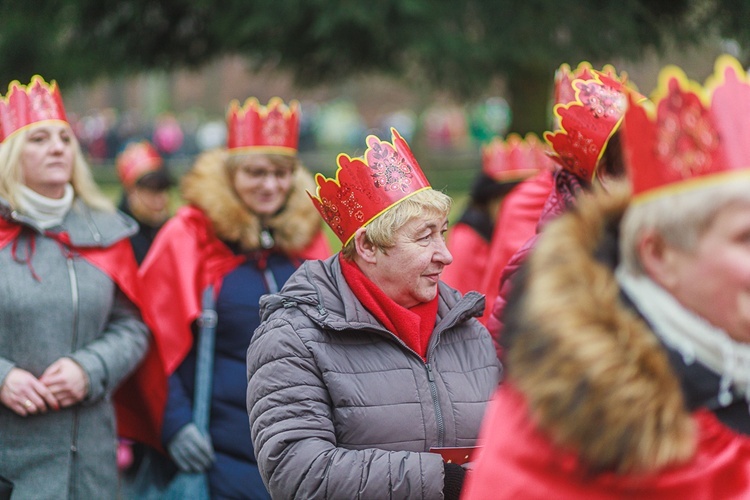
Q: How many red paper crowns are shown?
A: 8